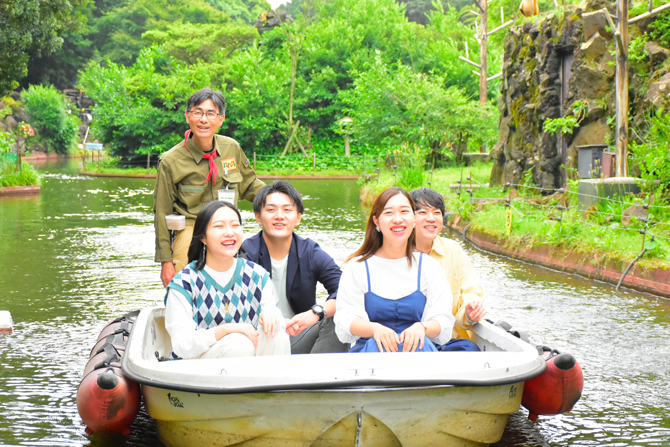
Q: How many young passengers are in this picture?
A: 4